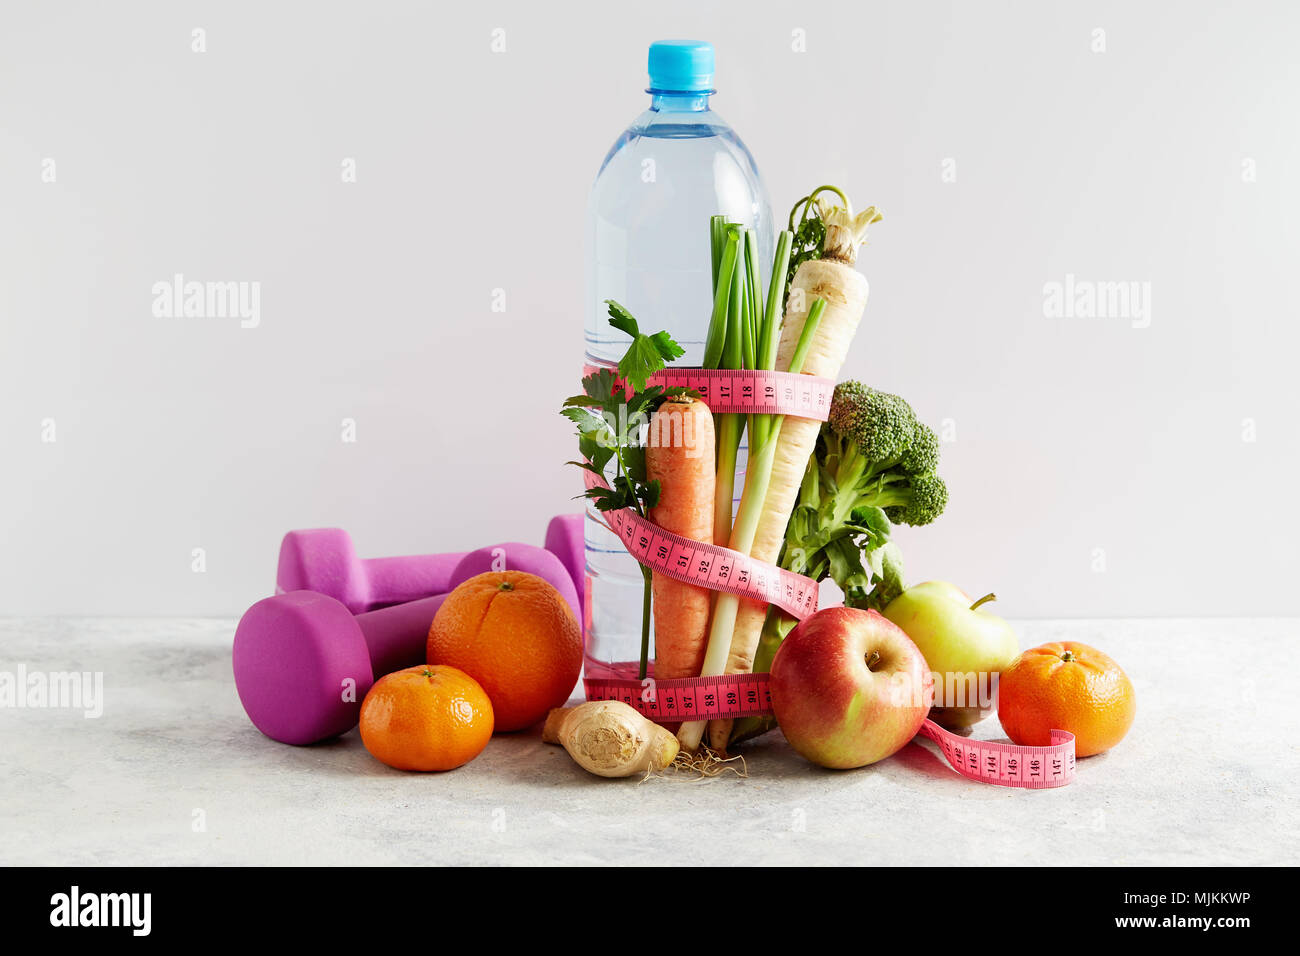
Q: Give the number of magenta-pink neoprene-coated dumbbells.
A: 2